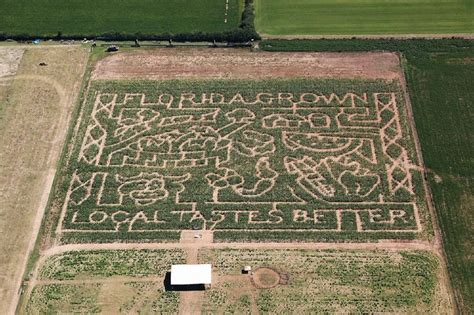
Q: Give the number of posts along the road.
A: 3